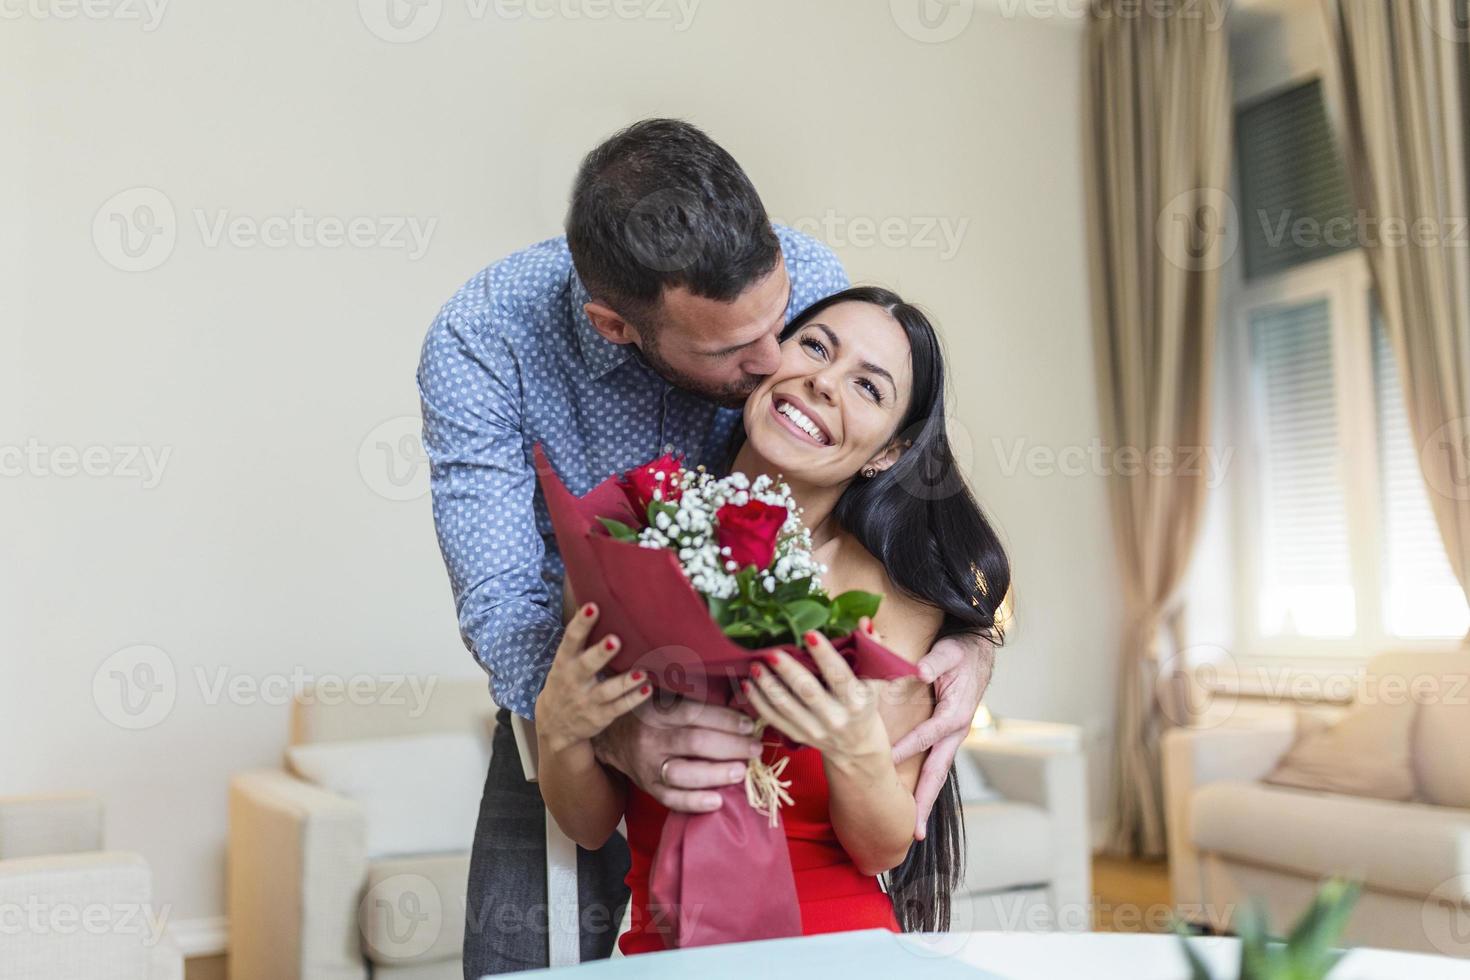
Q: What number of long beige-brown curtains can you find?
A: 2